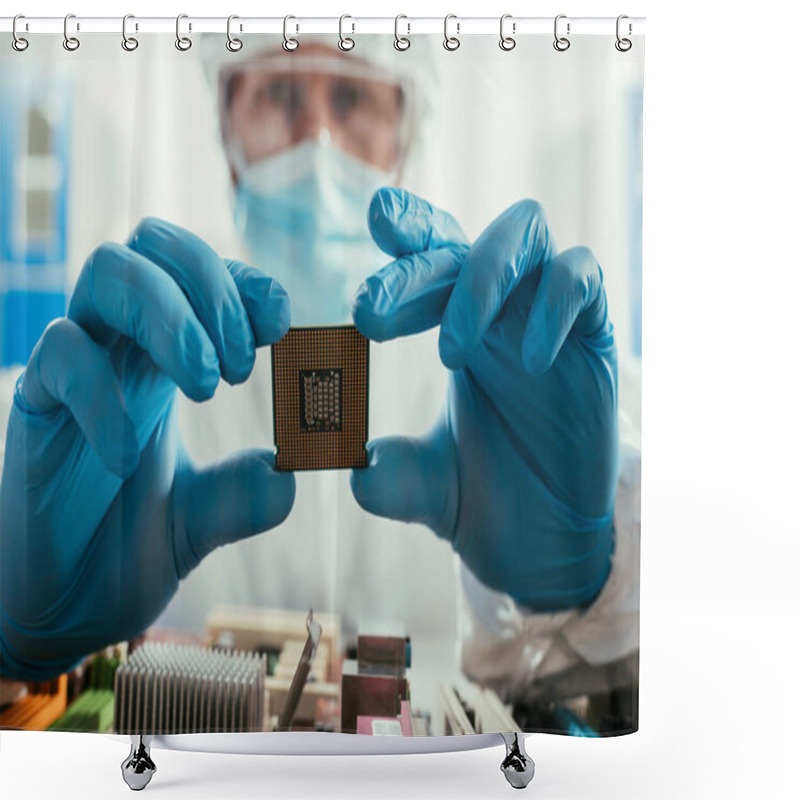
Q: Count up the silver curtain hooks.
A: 12